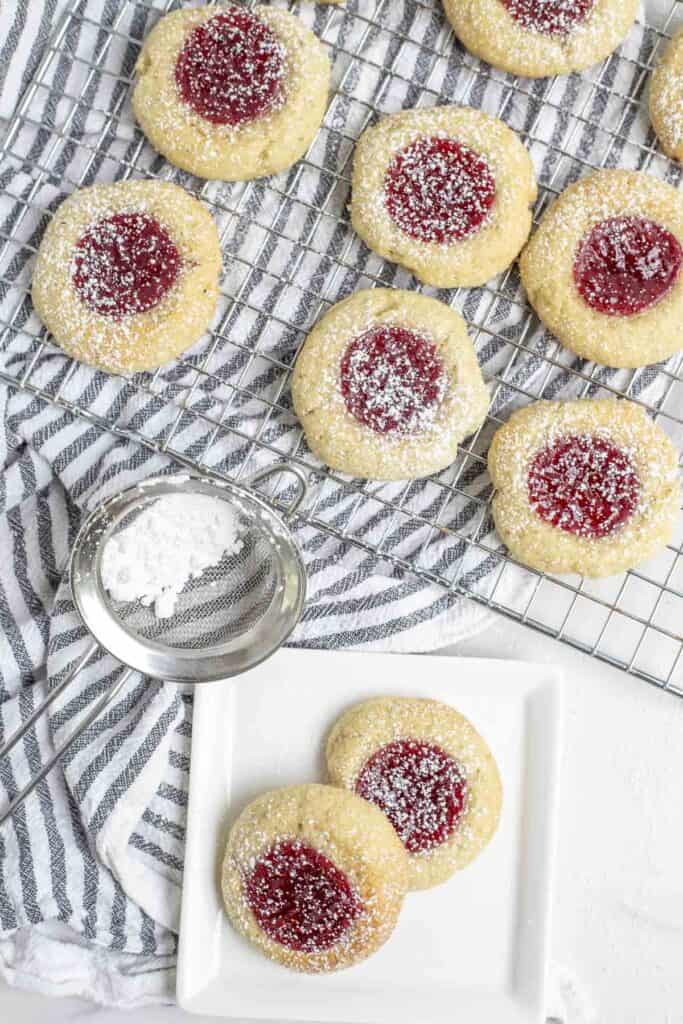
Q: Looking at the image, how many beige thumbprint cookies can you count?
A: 10